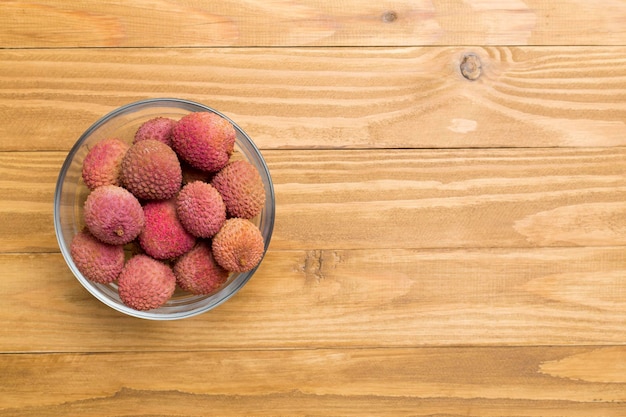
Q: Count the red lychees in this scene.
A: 12